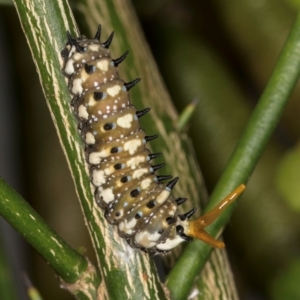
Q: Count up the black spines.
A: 15